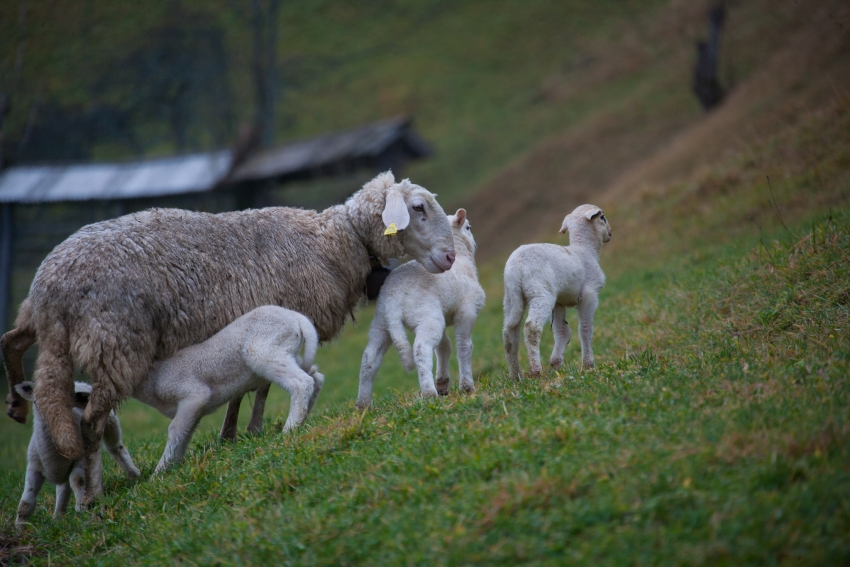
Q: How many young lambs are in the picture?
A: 4